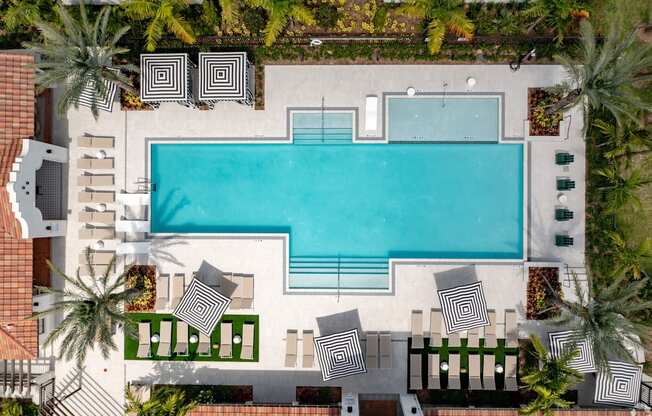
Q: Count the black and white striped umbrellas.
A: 8